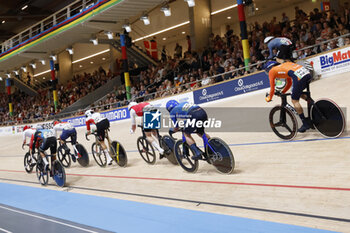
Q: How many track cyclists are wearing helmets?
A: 8